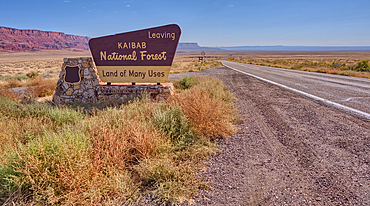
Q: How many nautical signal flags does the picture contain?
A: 0